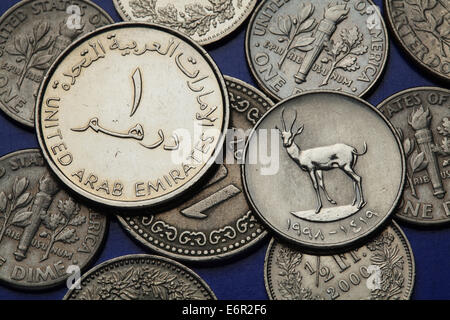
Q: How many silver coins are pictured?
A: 11